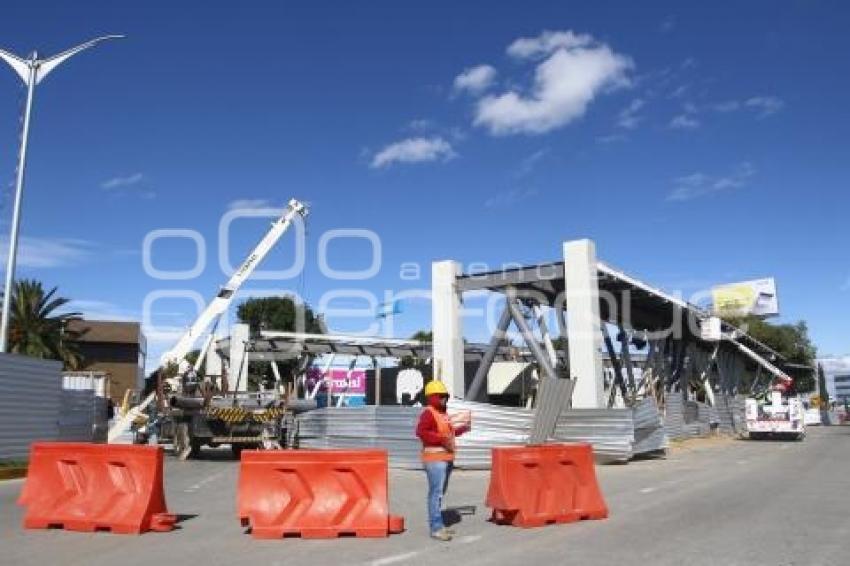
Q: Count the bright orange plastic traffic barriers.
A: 3